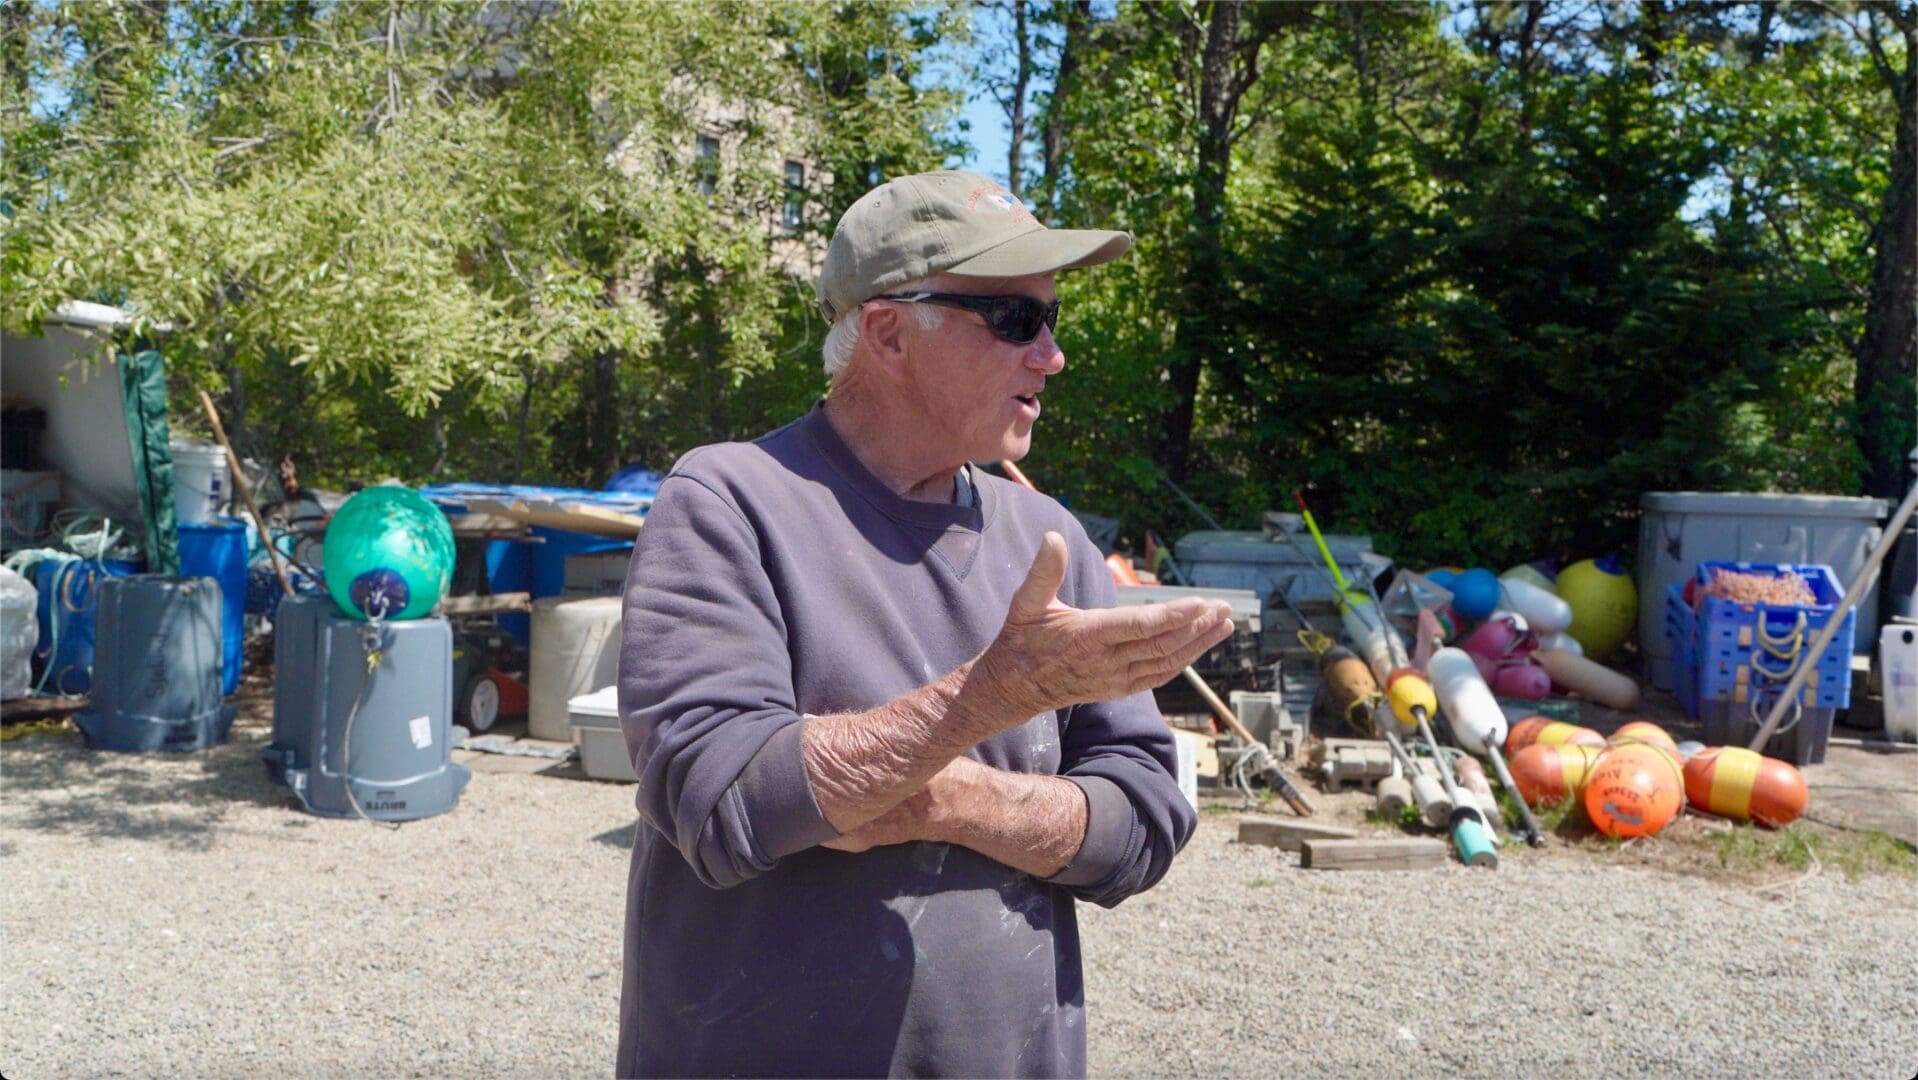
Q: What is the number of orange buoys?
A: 5